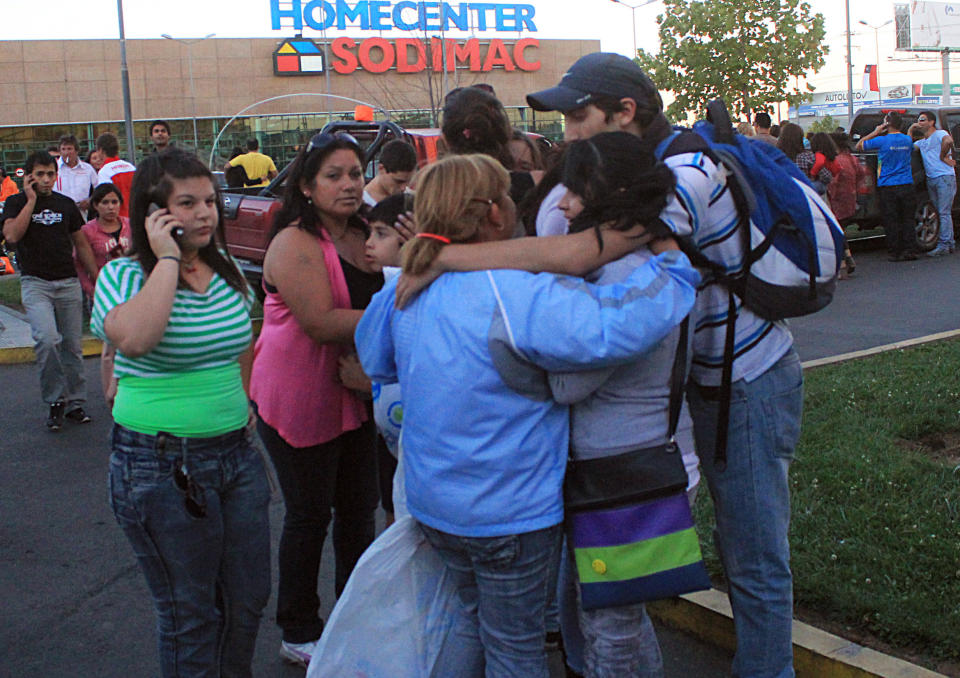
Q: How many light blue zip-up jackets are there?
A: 1